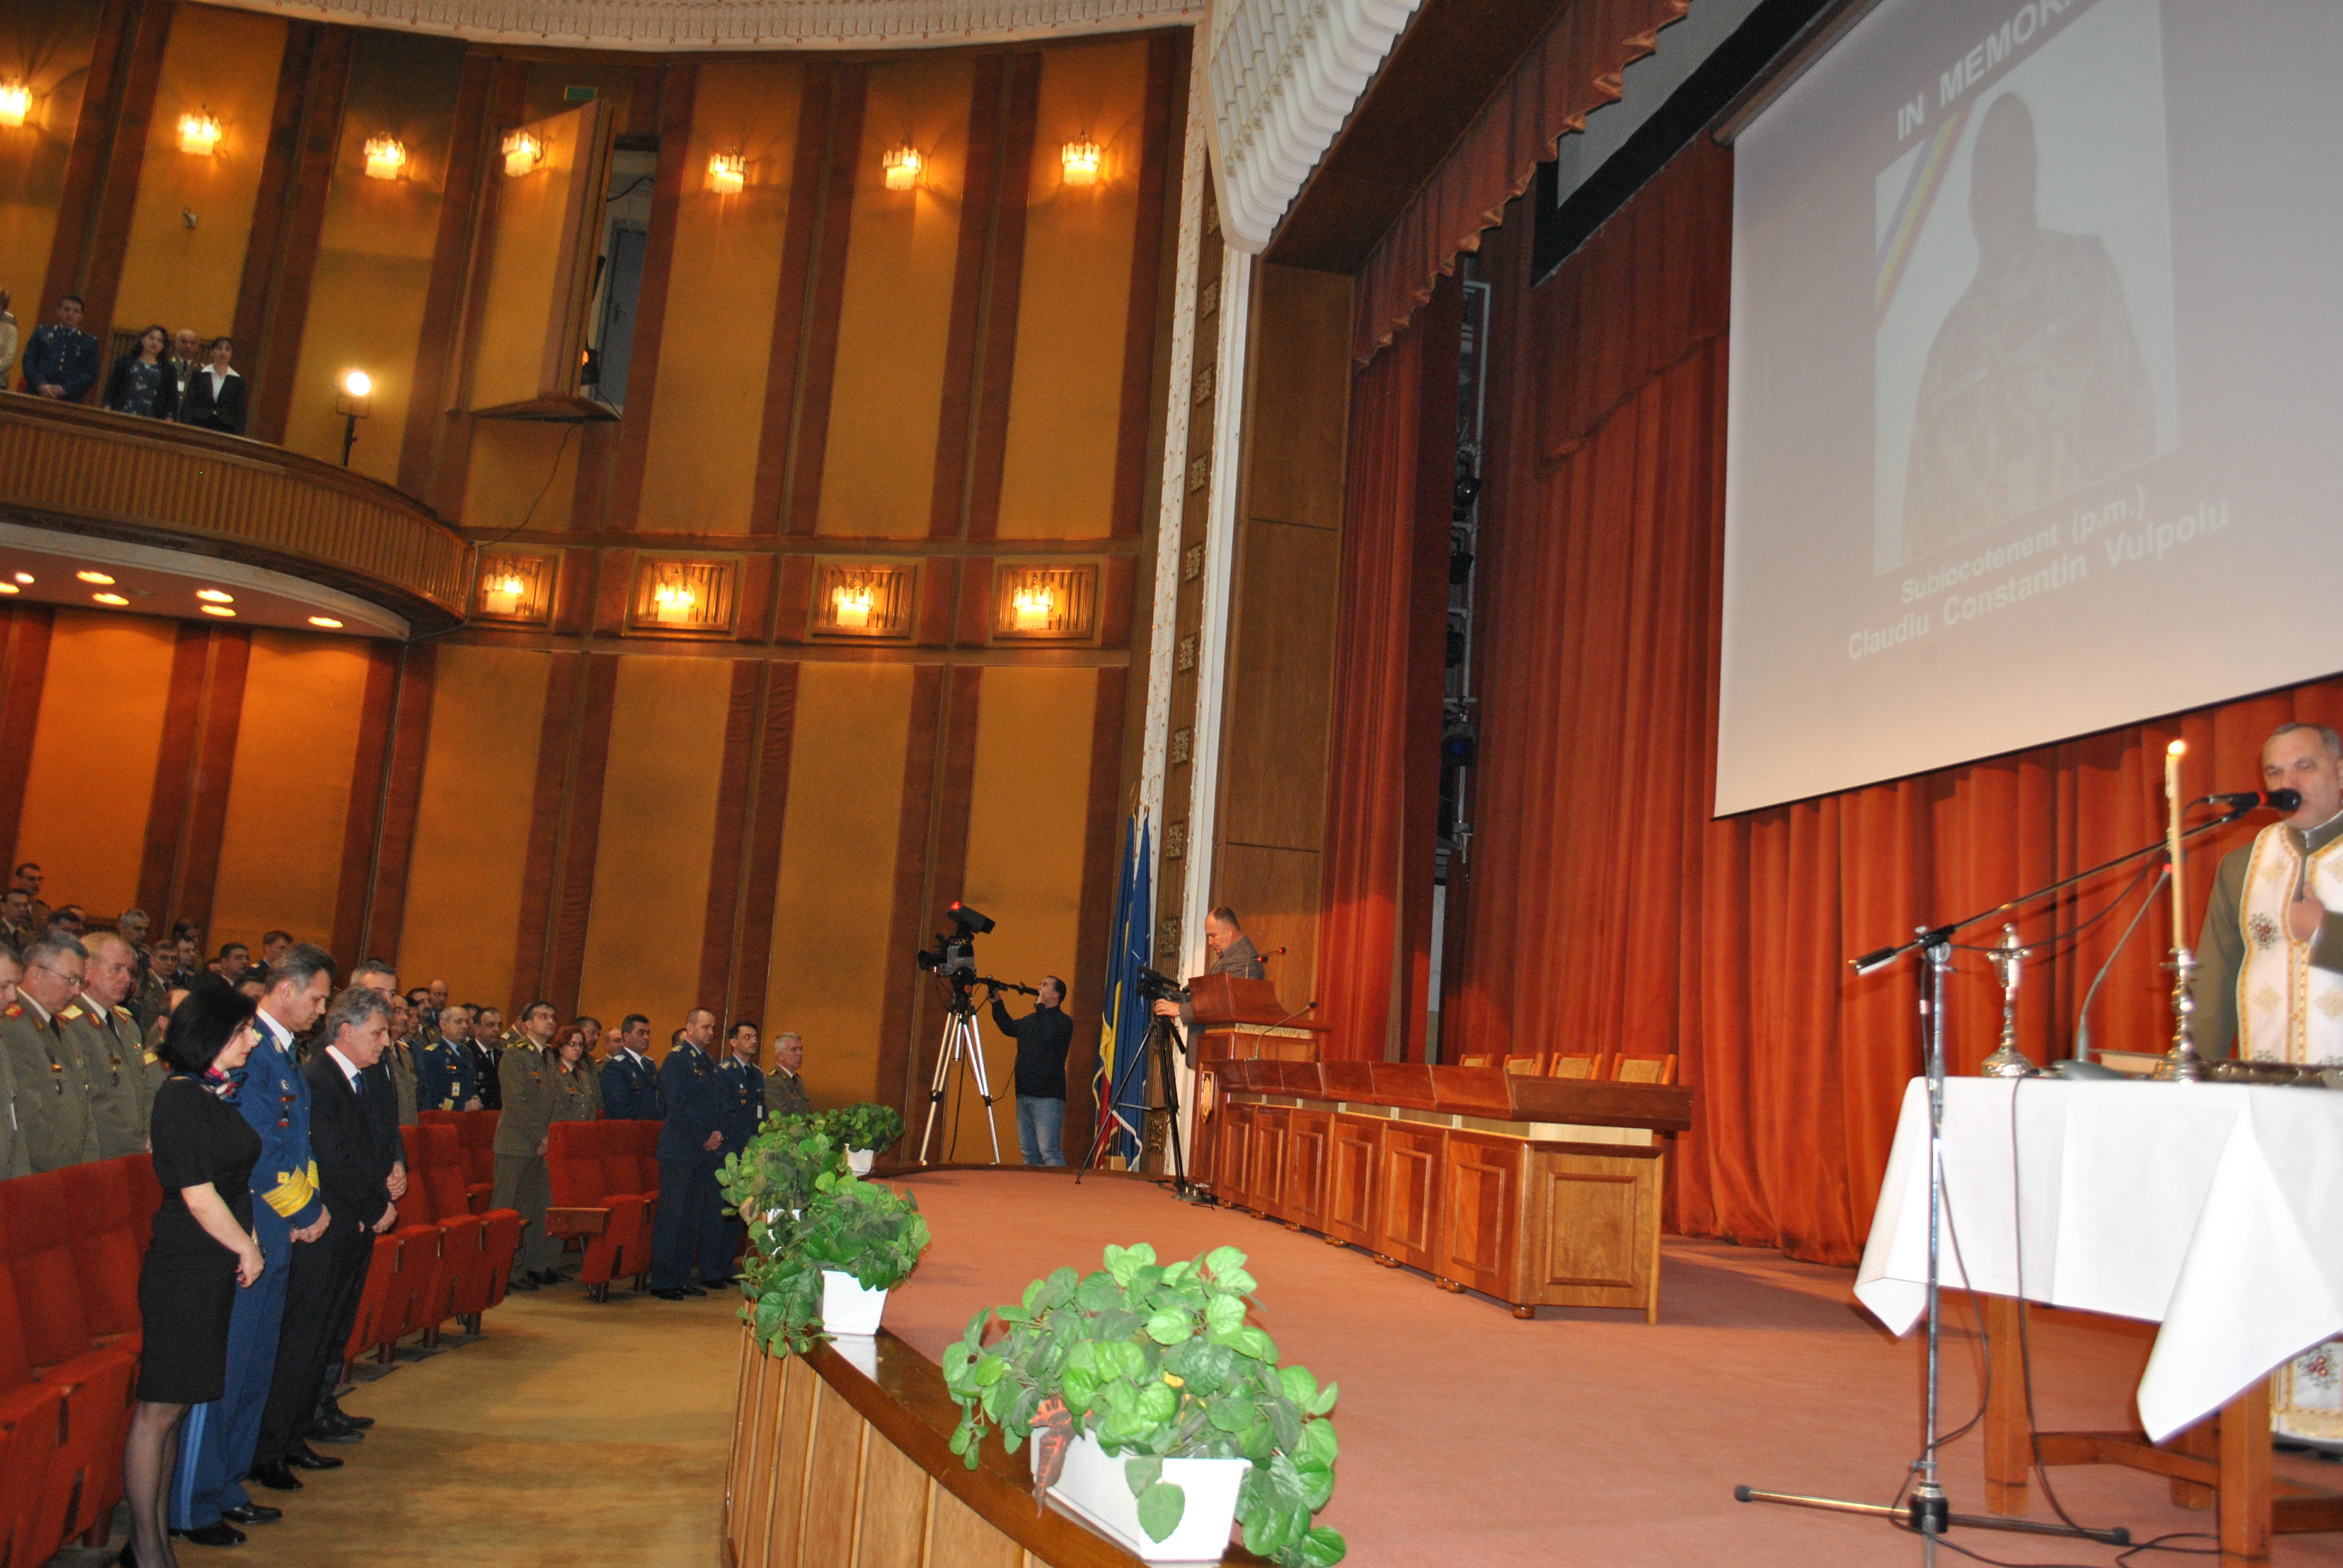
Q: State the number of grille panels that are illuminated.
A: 4